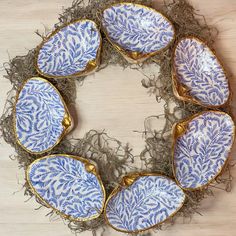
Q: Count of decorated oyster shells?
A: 7